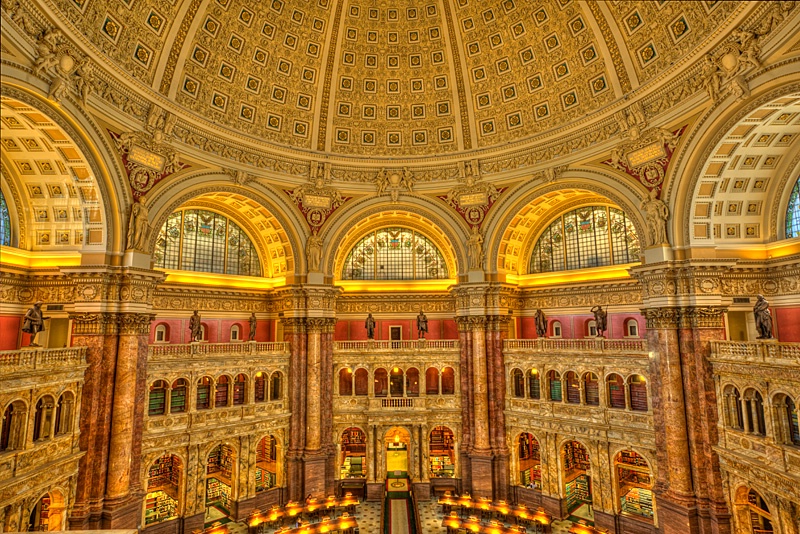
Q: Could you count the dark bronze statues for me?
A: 8